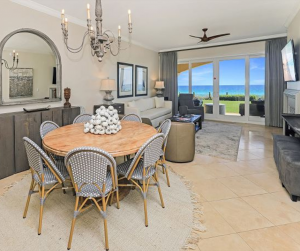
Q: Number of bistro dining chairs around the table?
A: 7